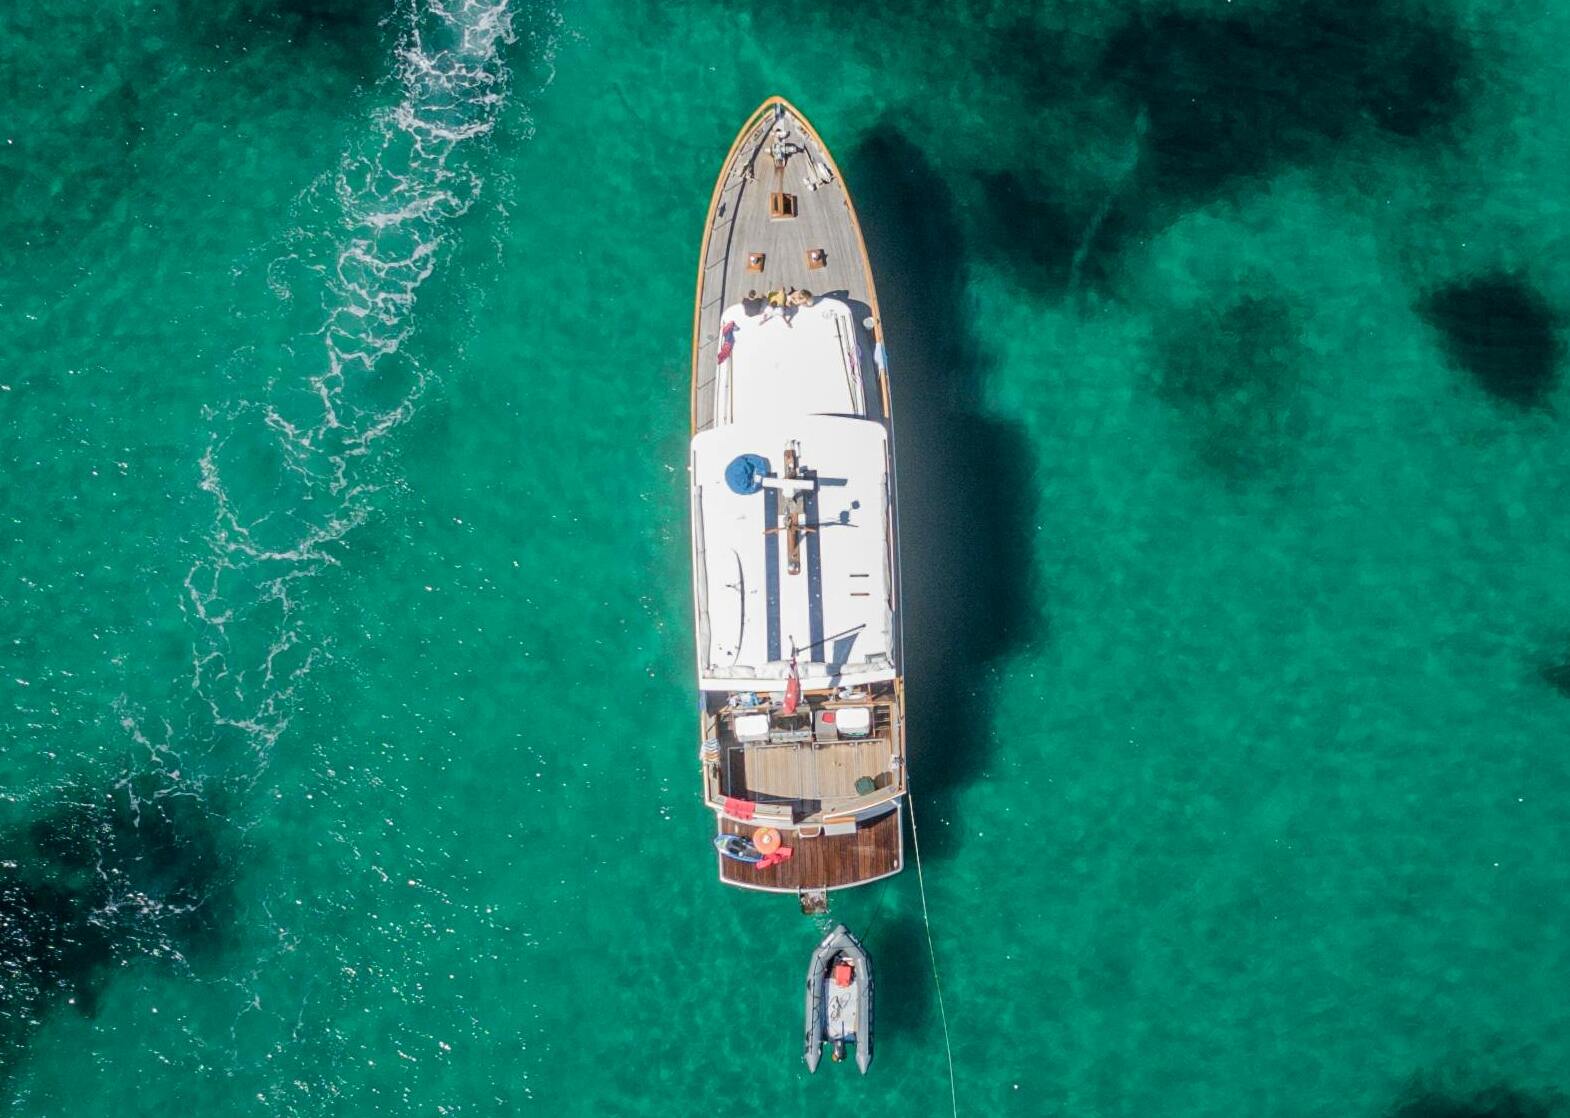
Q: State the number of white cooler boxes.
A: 2